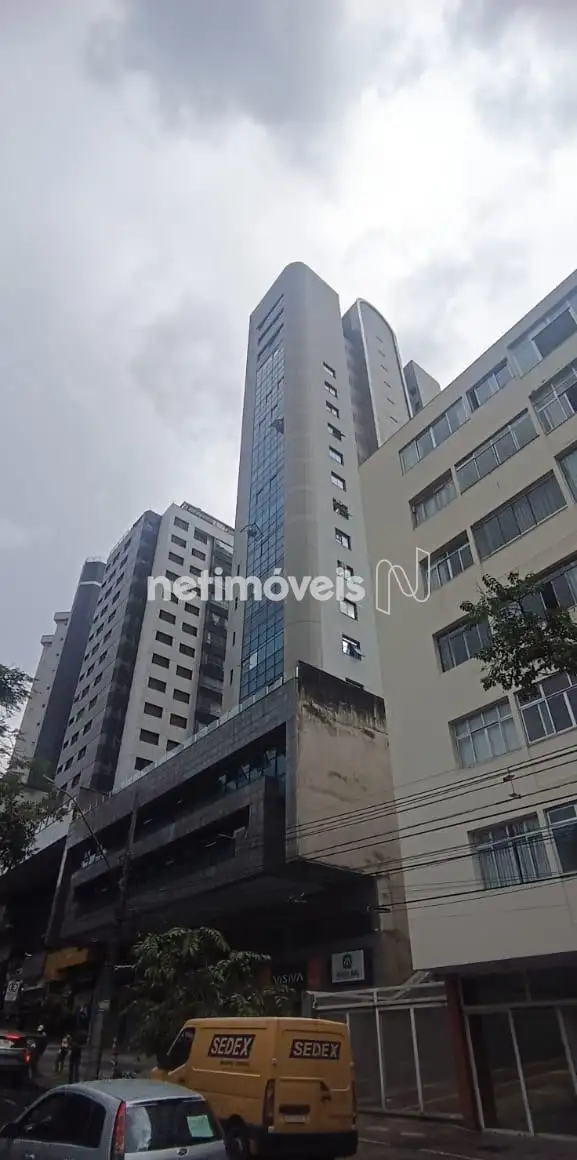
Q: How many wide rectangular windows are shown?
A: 15